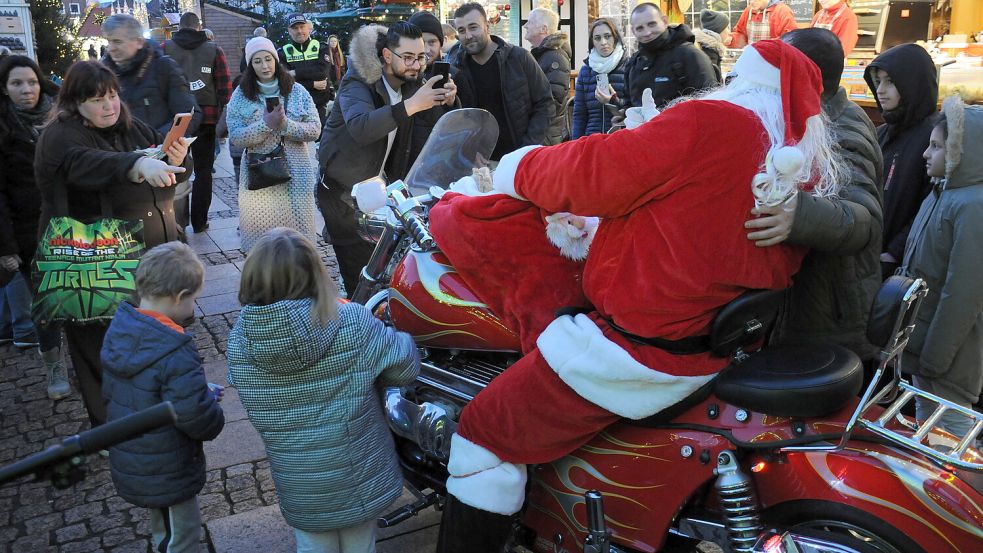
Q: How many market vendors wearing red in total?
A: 2